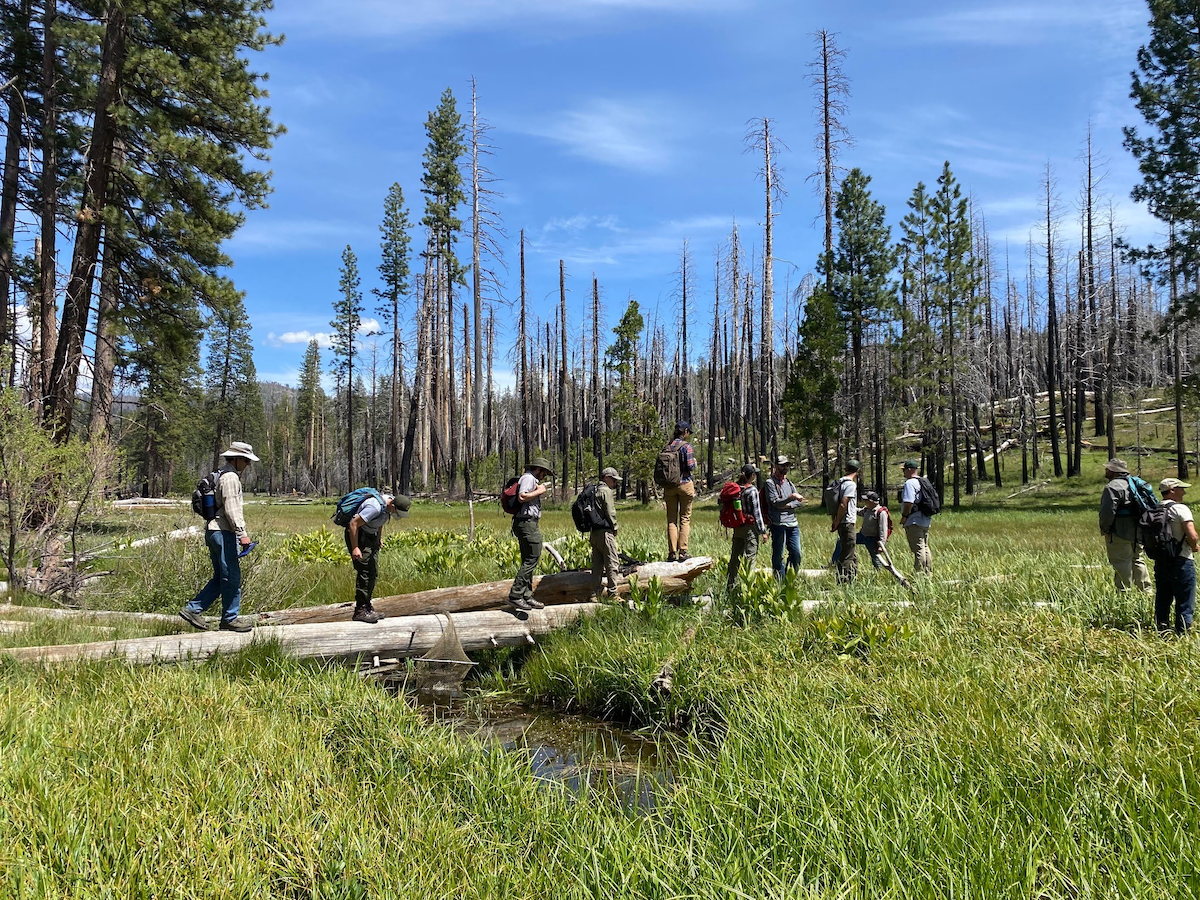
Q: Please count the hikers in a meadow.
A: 12